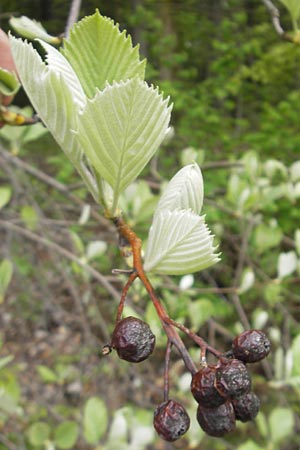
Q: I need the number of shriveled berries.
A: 7